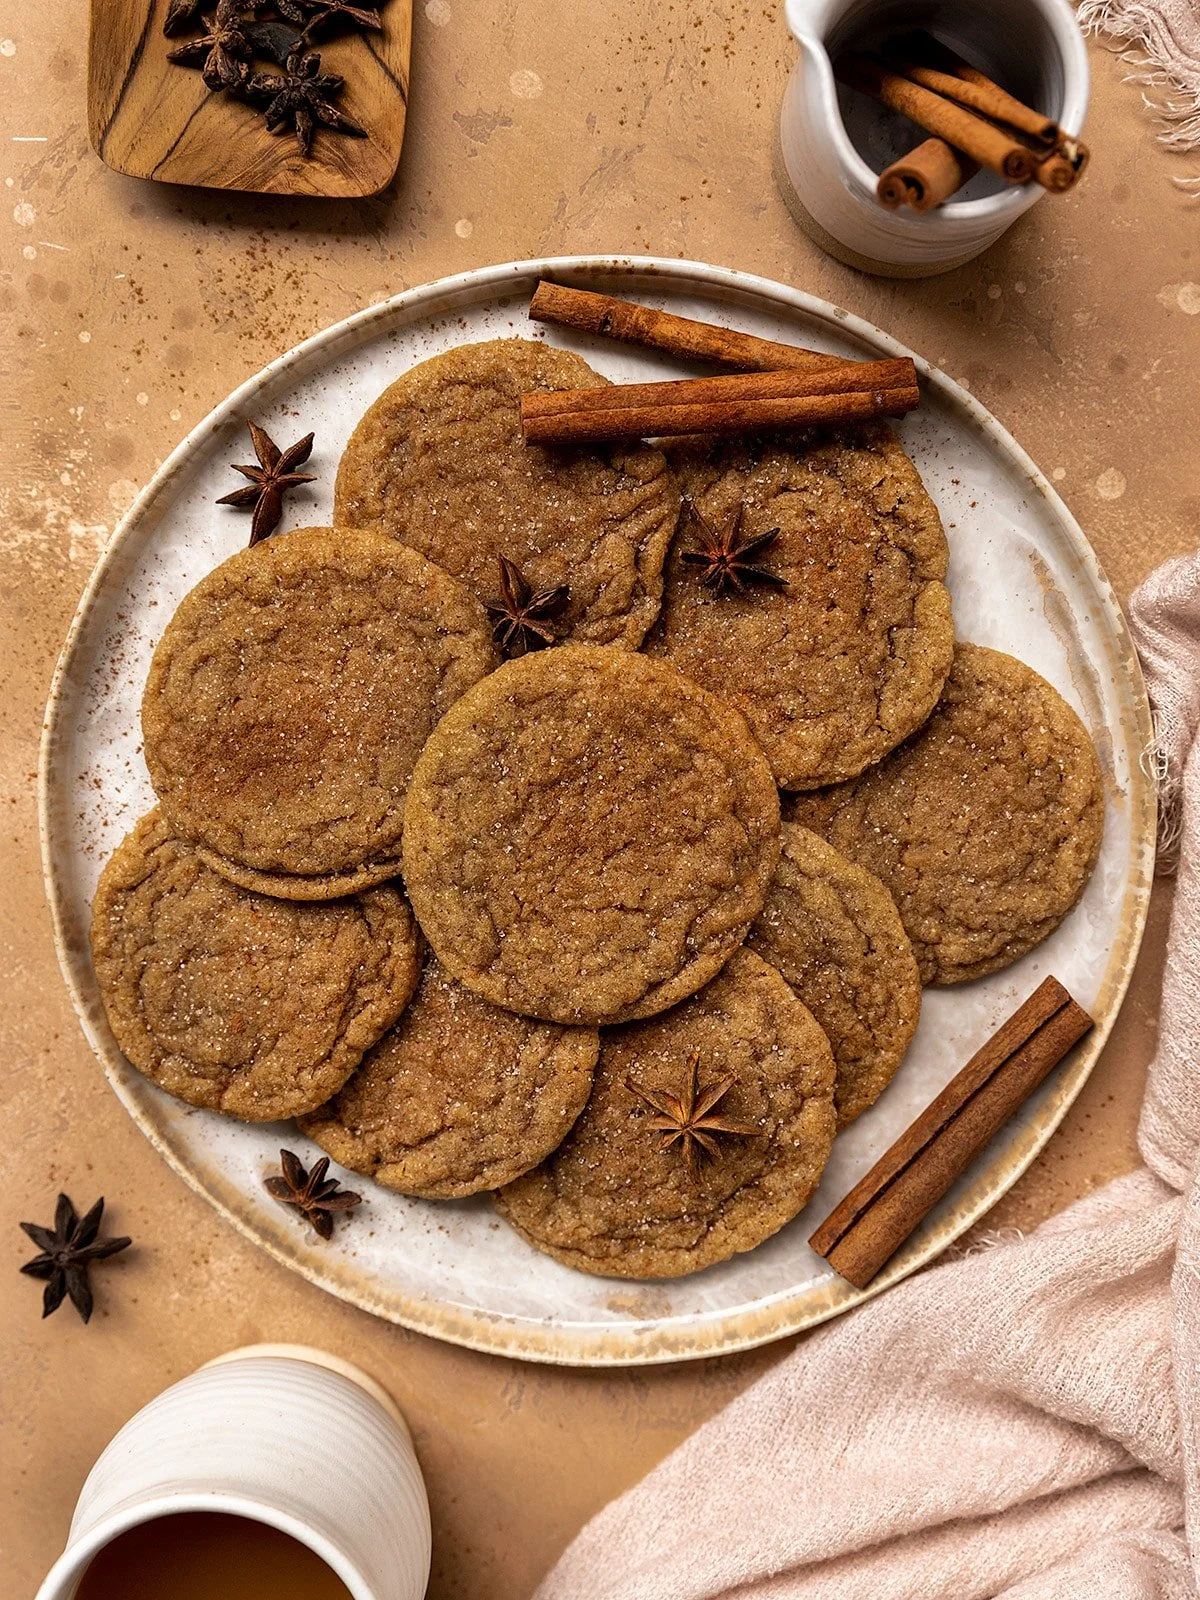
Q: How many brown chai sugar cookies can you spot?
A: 9